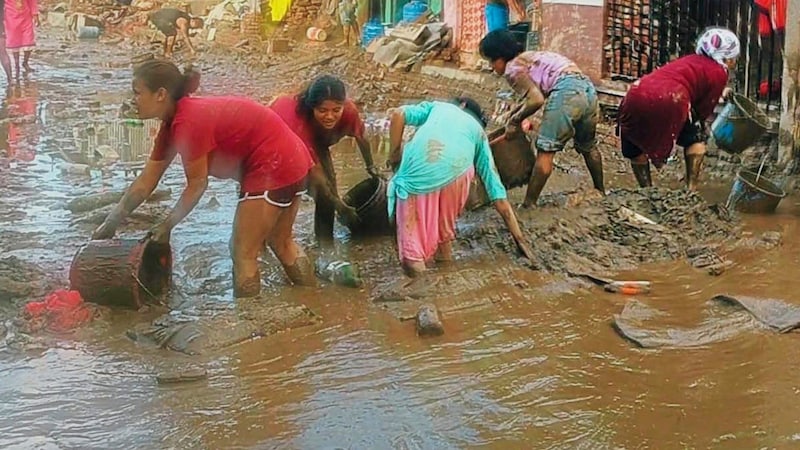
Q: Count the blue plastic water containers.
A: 2